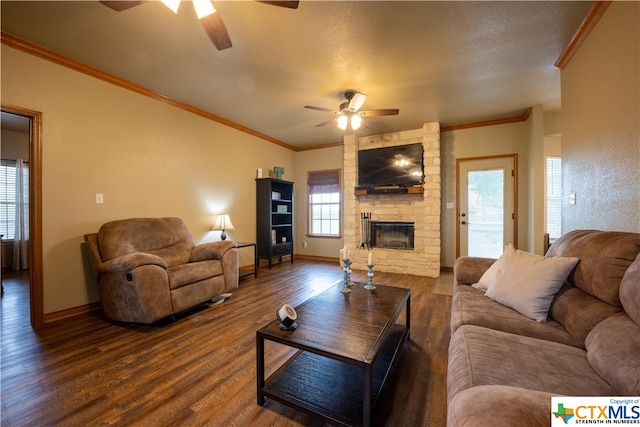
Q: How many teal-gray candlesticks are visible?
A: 3